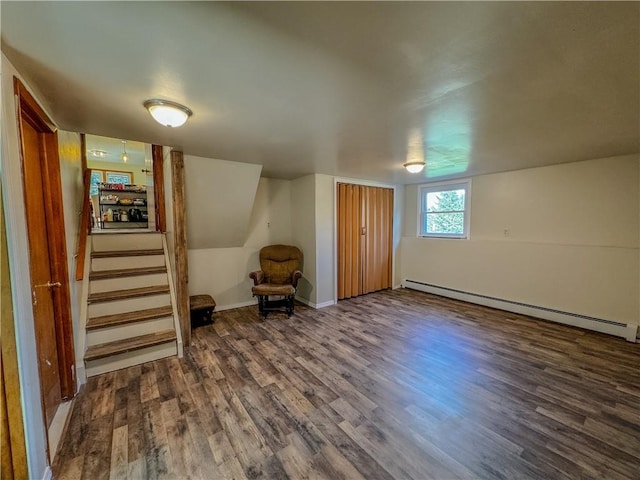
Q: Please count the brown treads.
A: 5